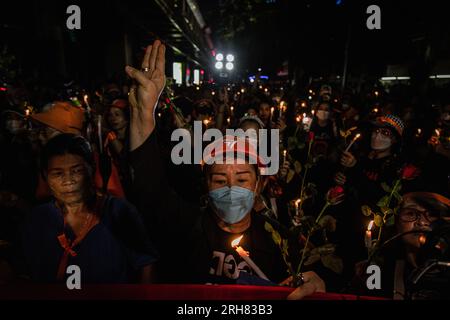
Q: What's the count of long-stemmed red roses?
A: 3